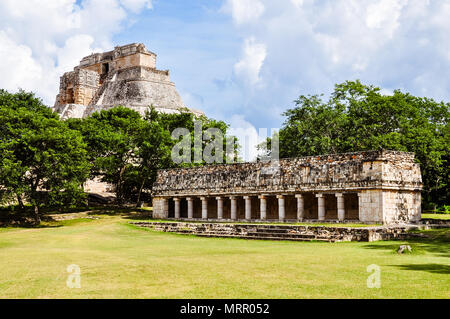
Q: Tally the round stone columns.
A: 11